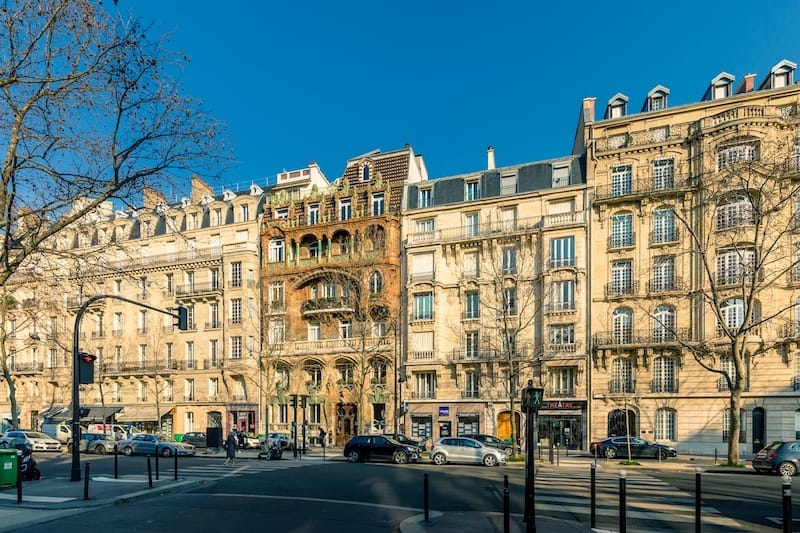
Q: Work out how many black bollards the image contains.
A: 13